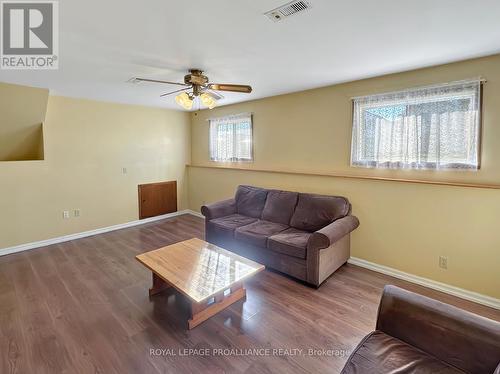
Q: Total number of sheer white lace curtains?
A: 2